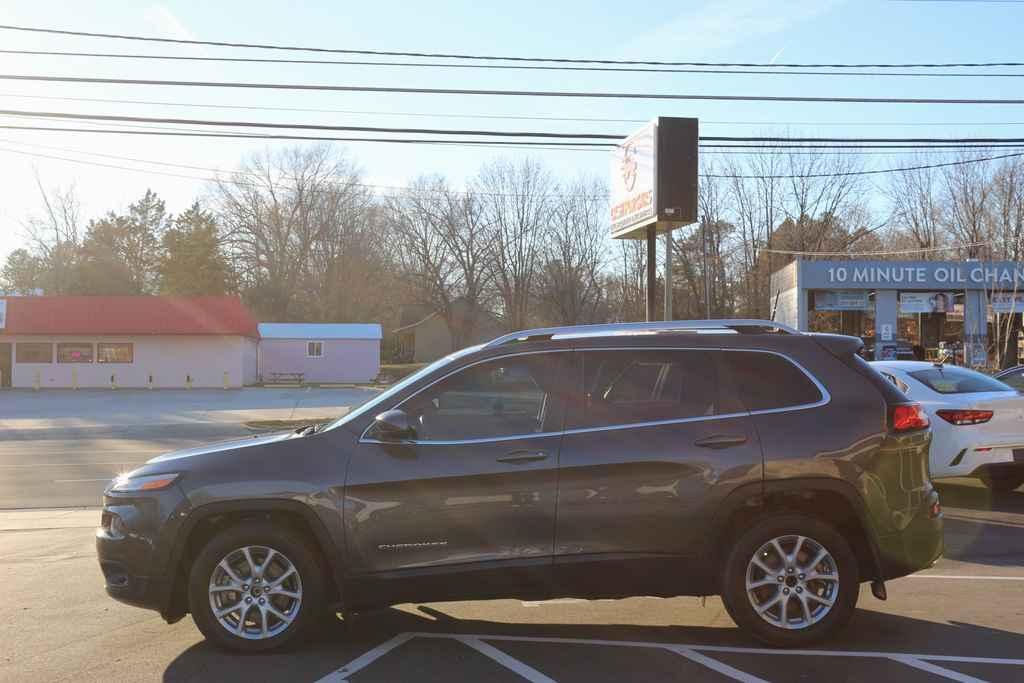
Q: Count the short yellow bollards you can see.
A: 6